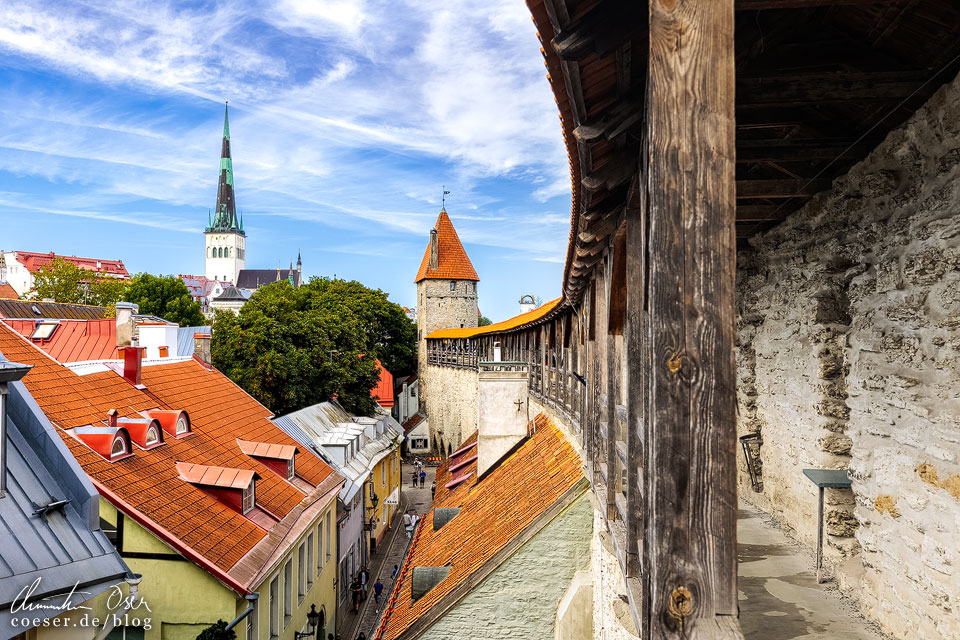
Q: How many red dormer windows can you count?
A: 5